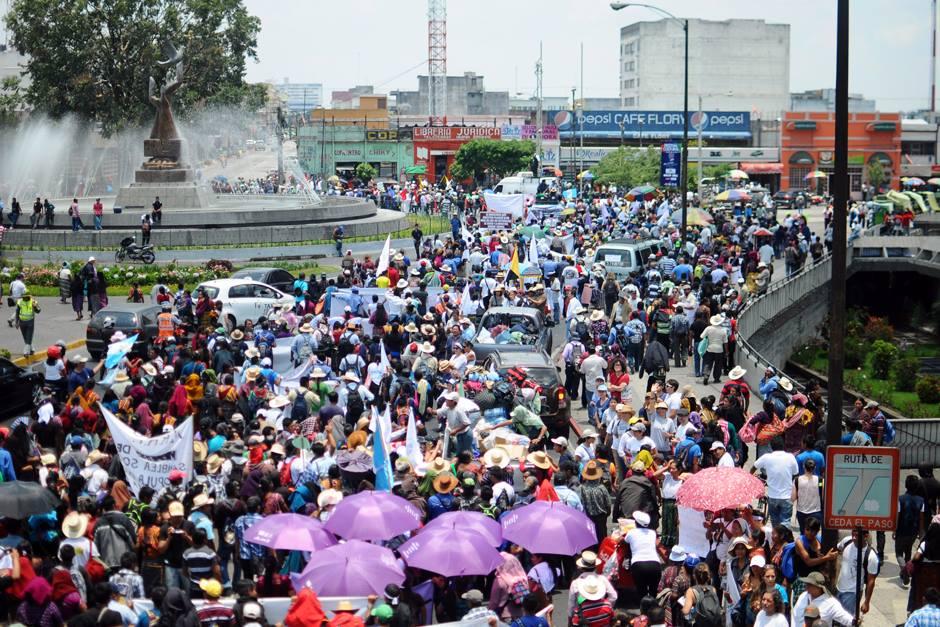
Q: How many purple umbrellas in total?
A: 6